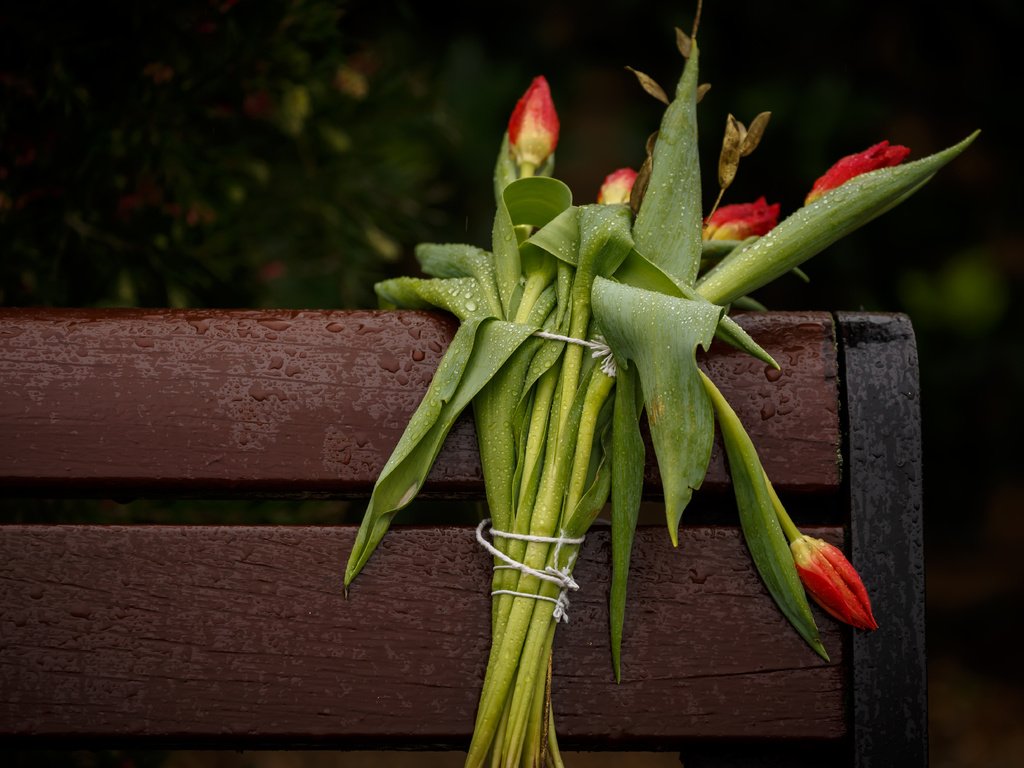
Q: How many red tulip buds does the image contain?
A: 5